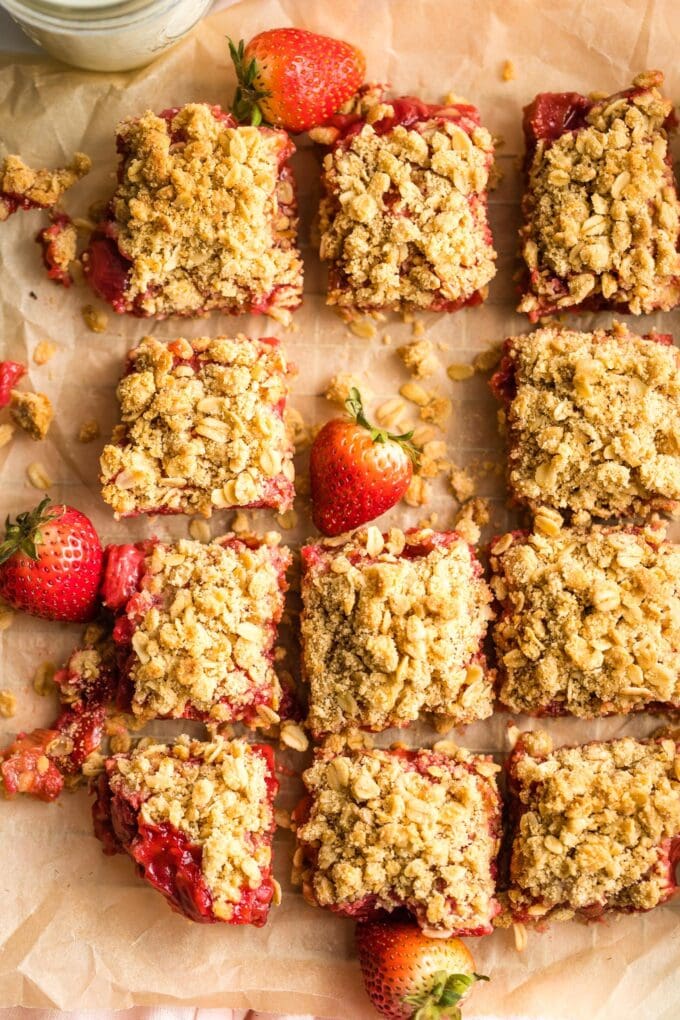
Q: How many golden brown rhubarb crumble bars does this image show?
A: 11